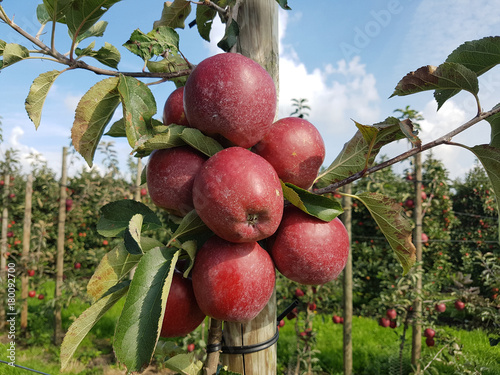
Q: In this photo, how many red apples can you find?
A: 8